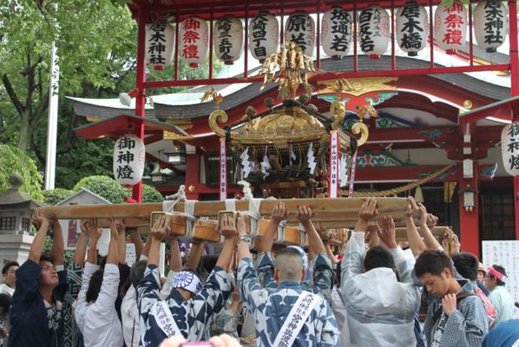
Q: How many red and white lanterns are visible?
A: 2